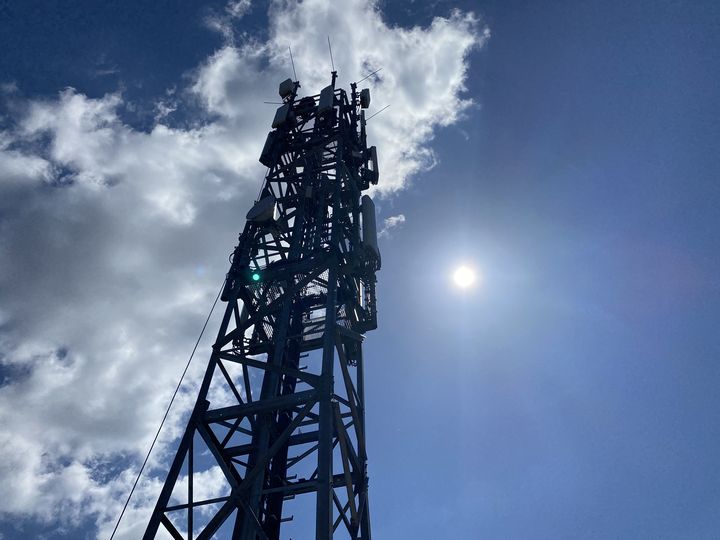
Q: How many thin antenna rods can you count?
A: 5